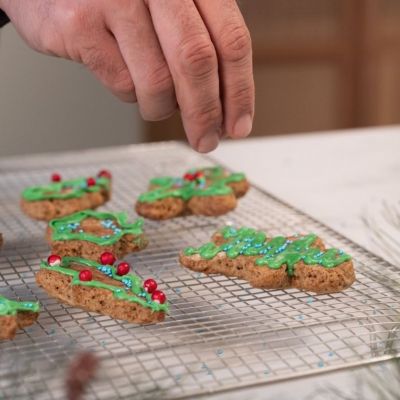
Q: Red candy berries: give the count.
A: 11